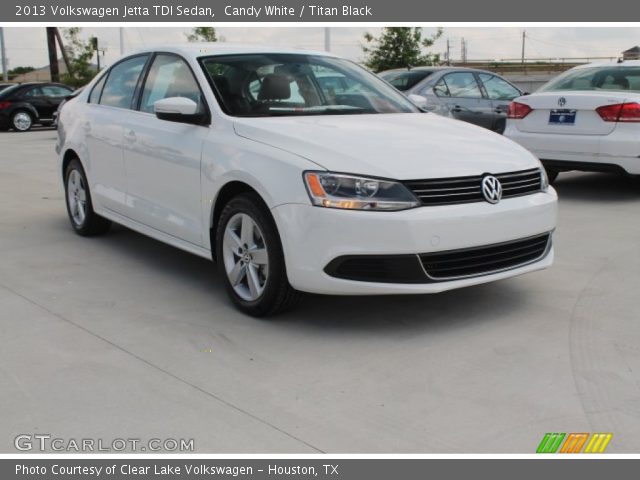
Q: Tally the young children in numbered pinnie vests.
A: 0